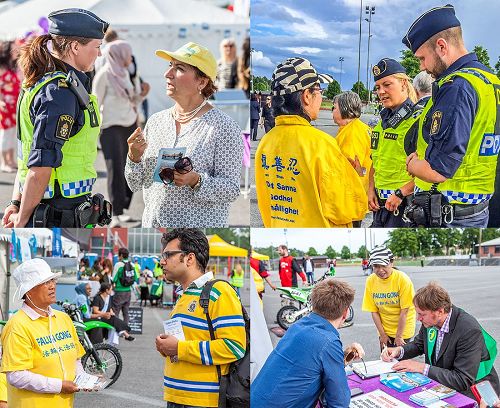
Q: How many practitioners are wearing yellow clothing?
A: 4